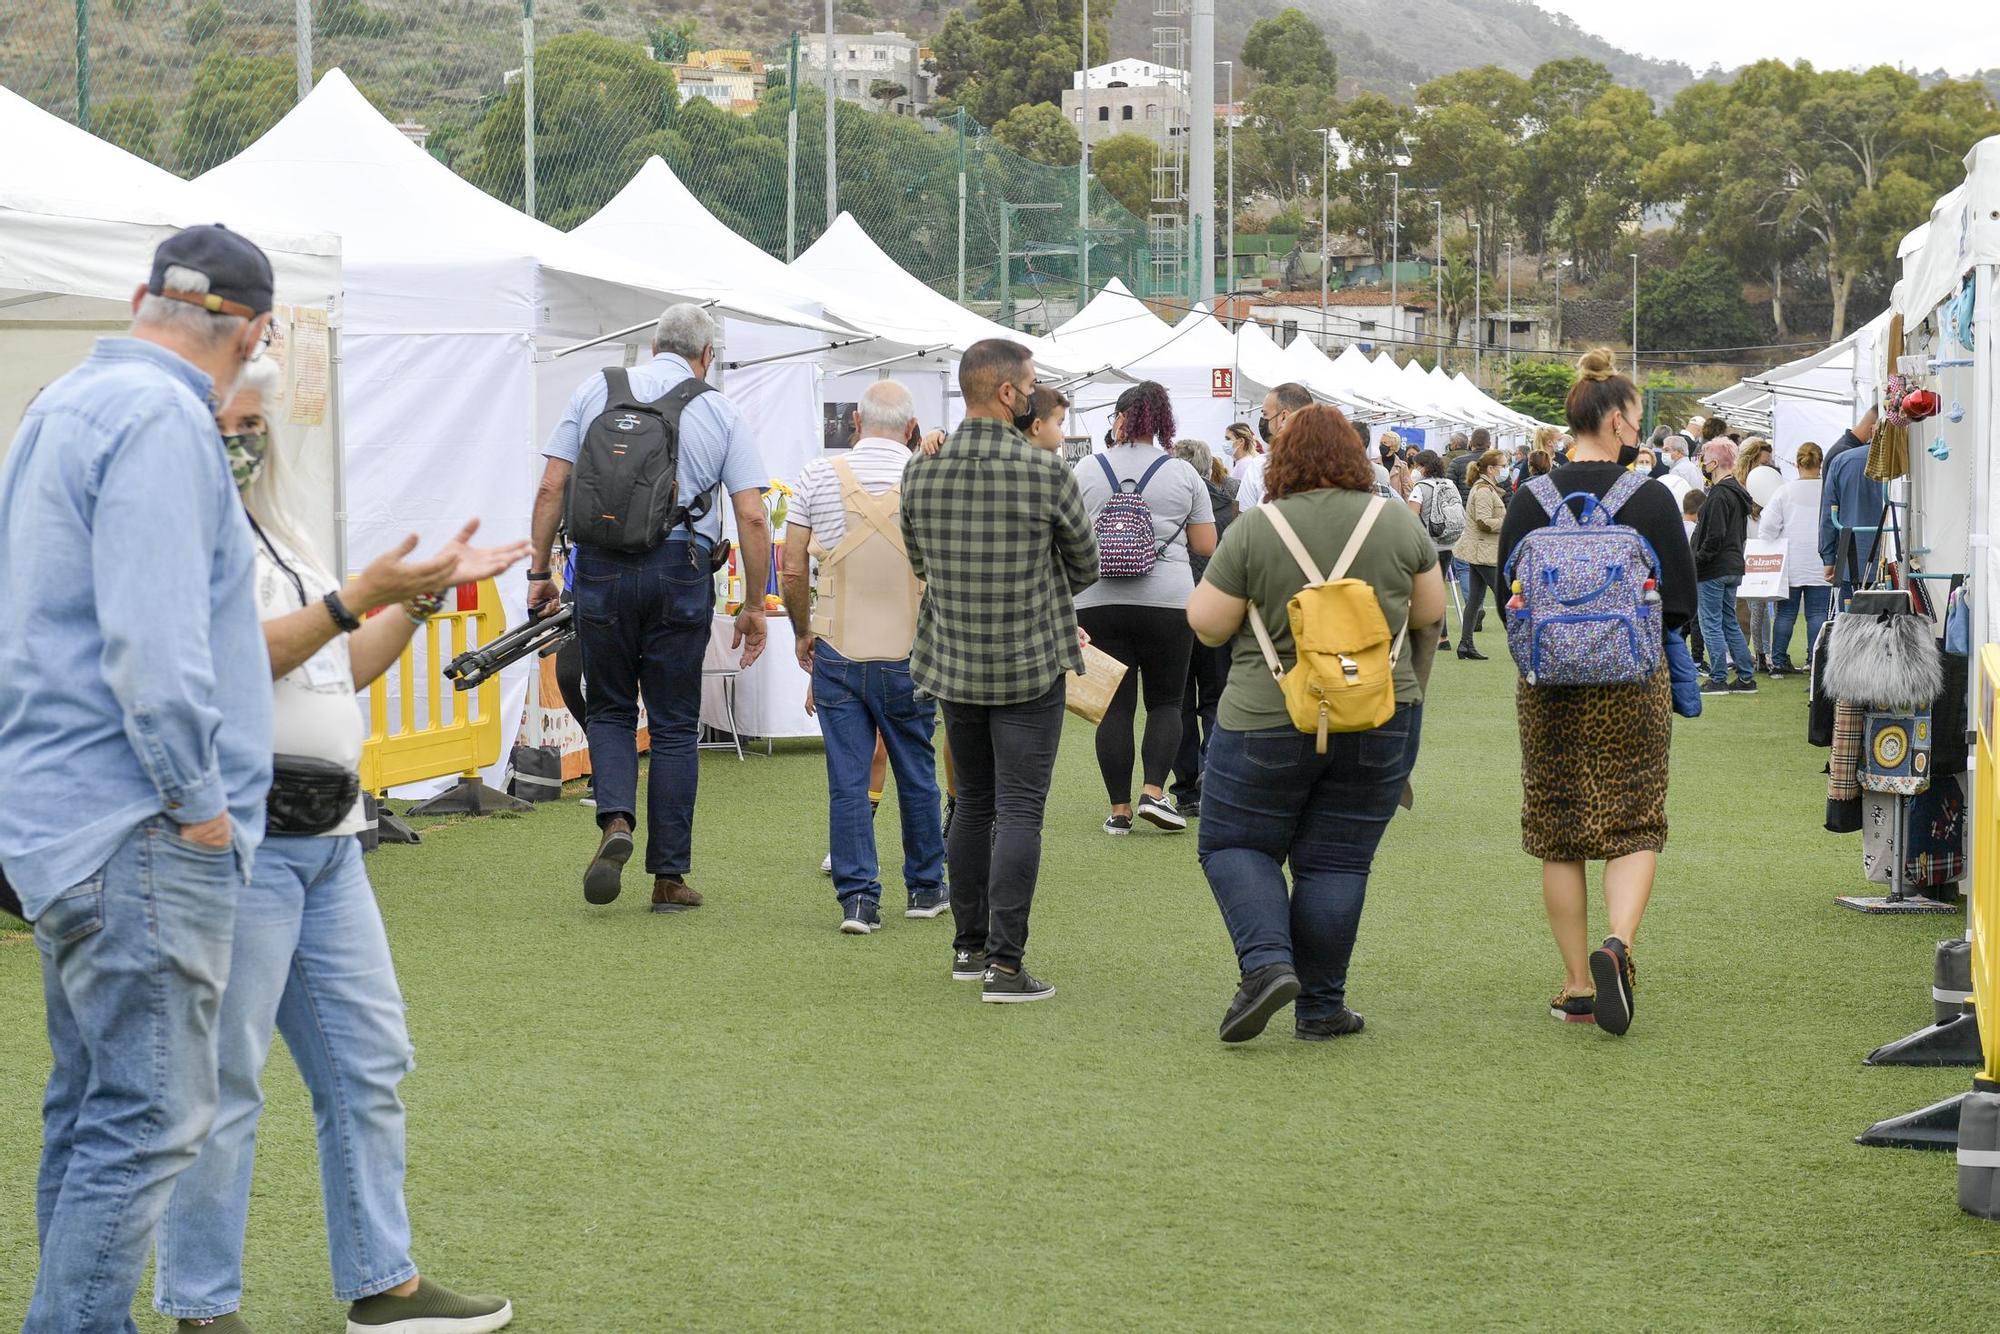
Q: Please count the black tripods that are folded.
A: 1